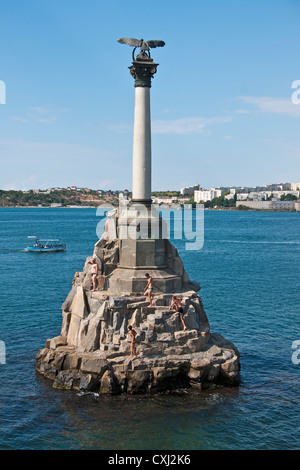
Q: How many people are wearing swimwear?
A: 4